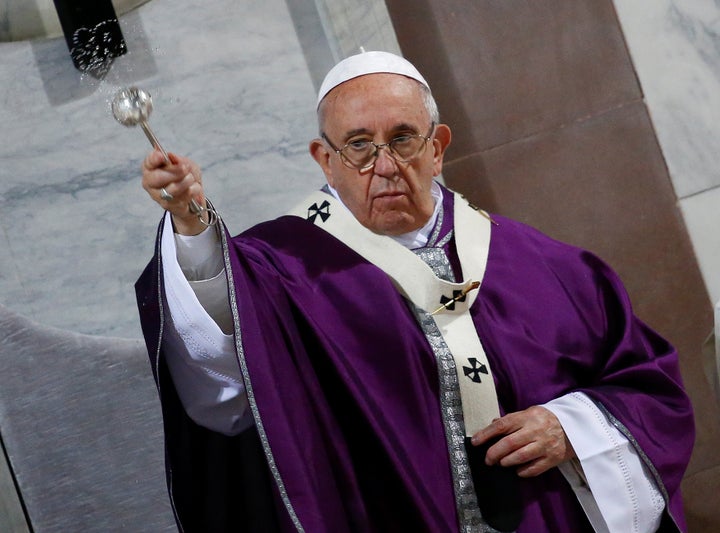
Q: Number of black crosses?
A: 3